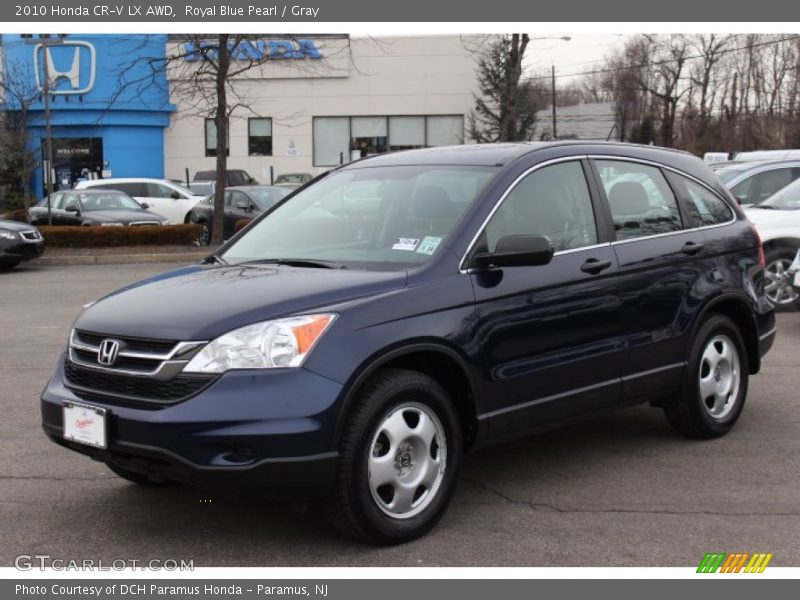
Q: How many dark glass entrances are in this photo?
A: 1